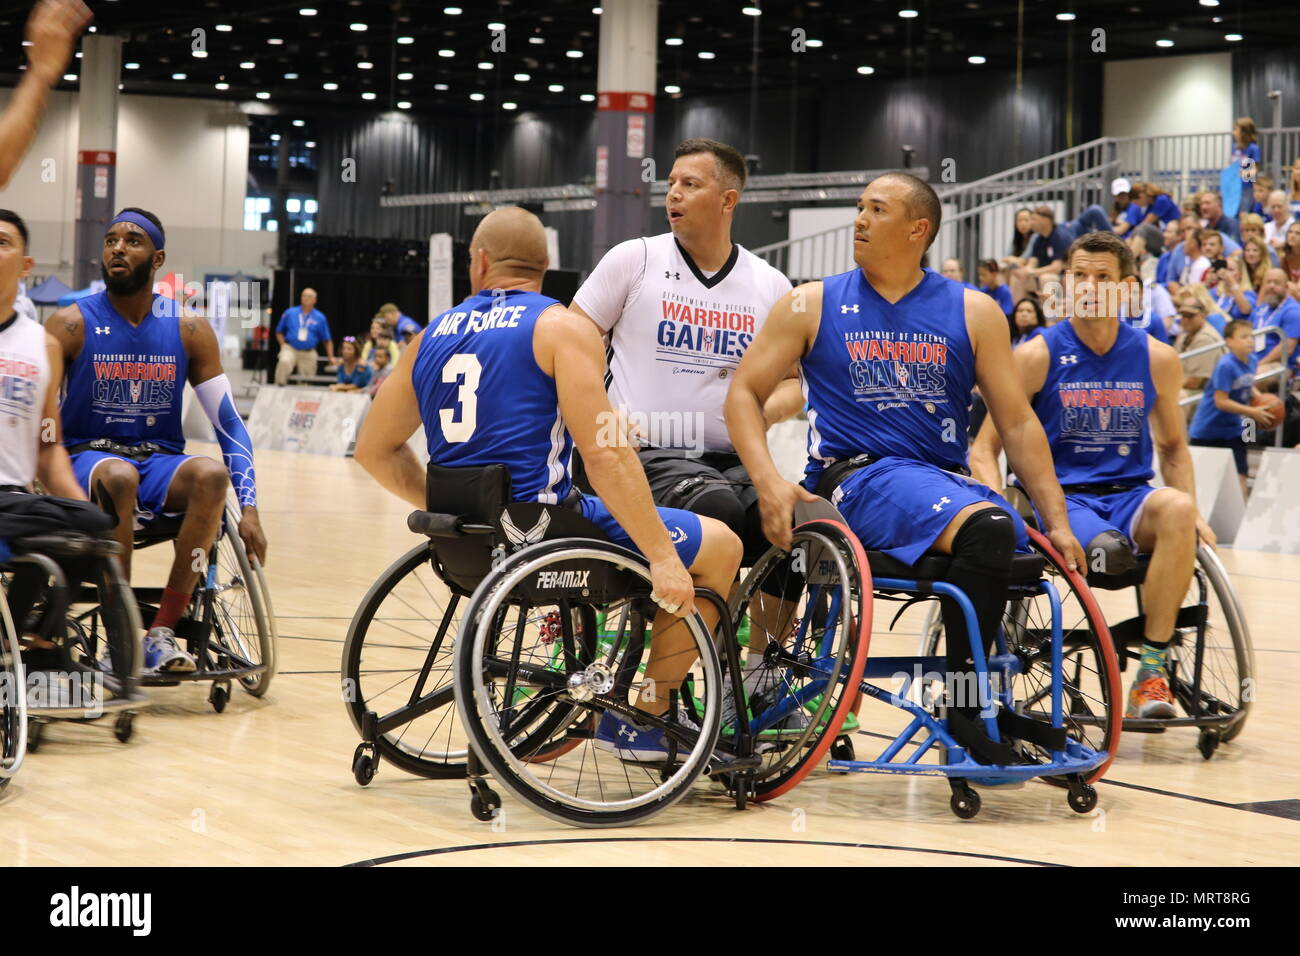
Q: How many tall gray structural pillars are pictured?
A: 2